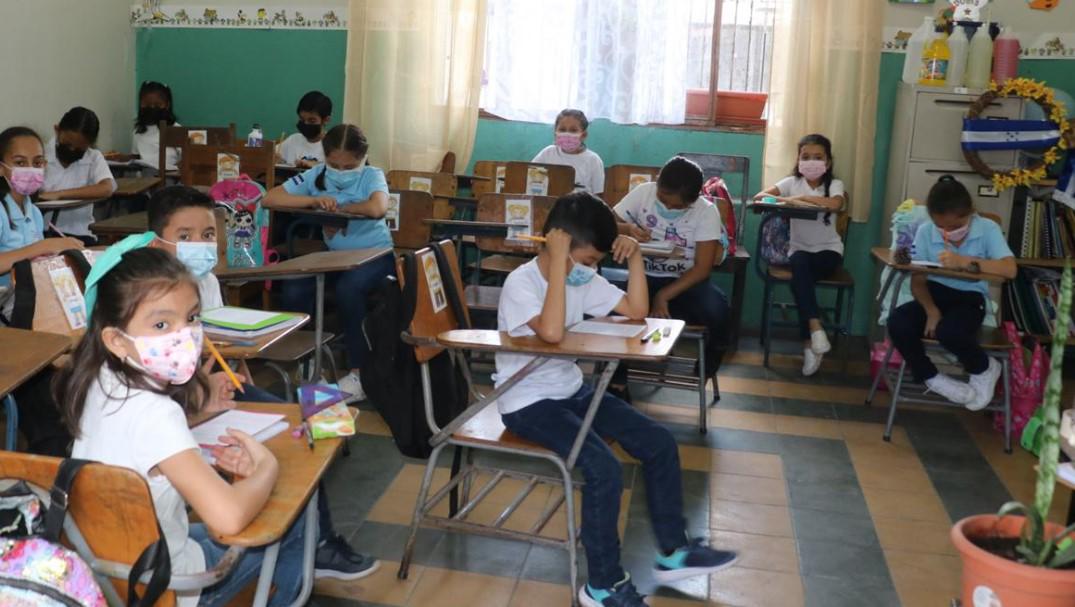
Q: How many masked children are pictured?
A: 12